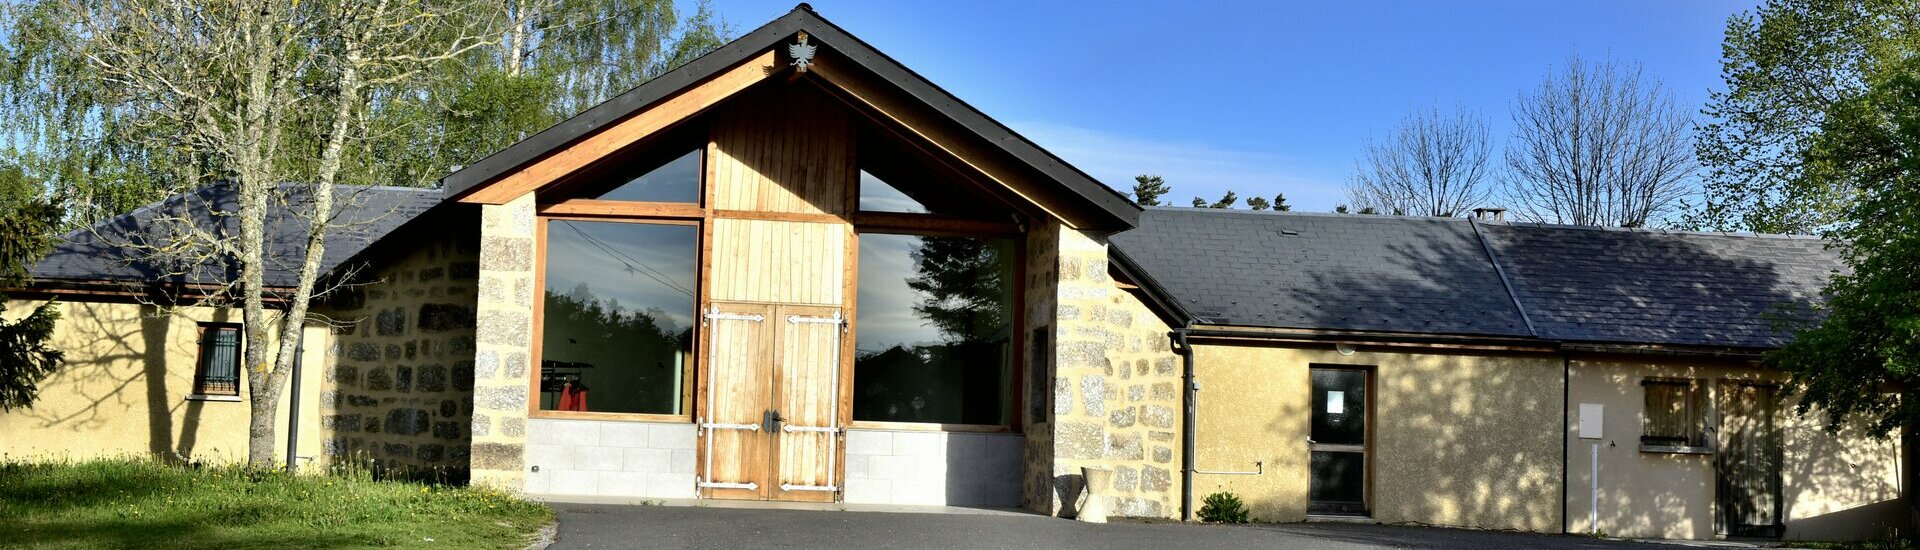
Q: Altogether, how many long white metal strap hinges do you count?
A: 6